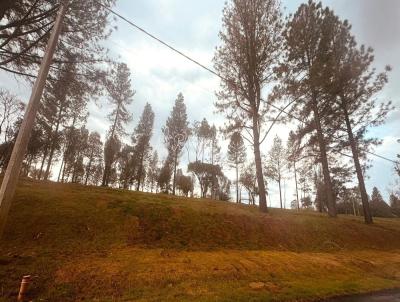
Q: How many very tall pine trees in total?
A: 3